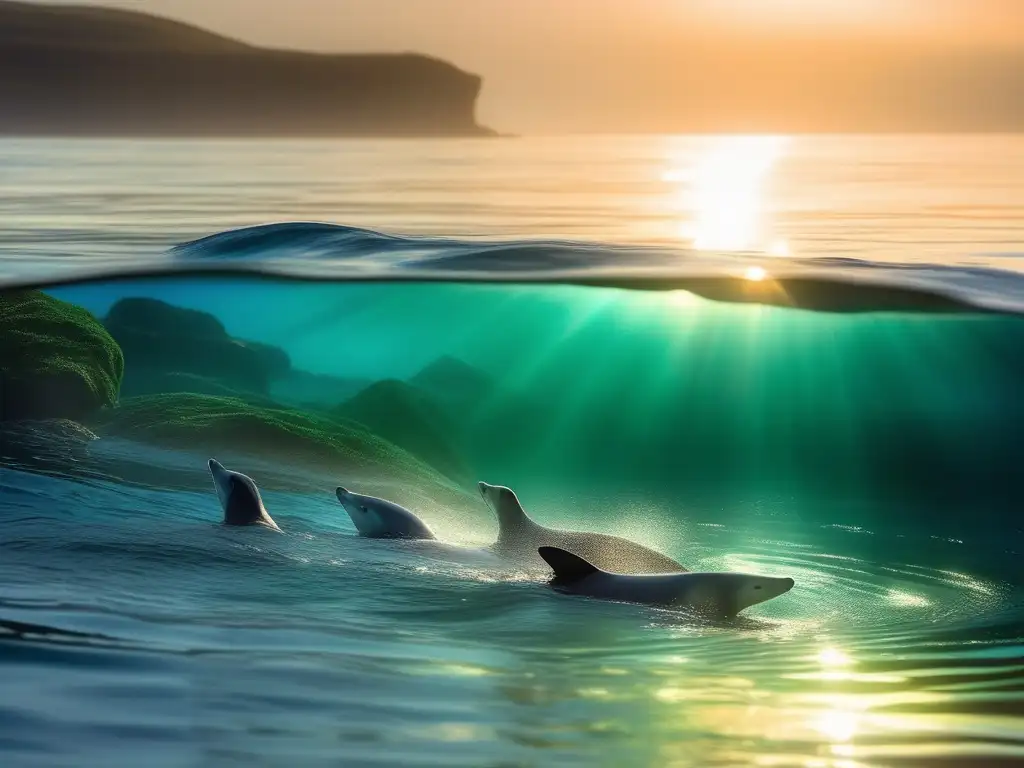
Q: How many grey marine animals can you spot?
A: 4